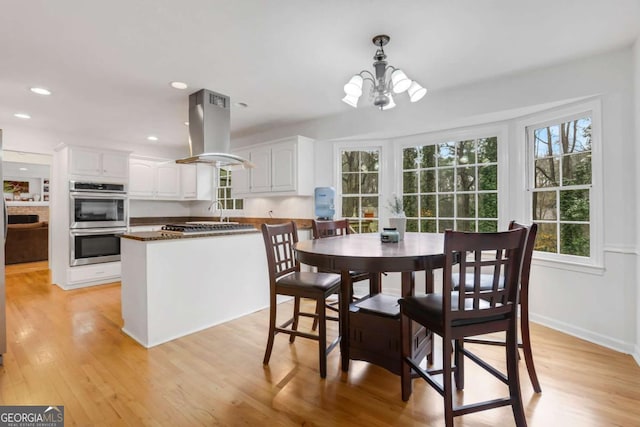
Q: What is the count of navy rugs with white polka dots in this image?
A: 0